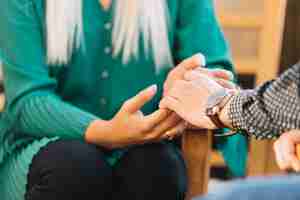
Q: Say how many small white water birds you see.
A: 0